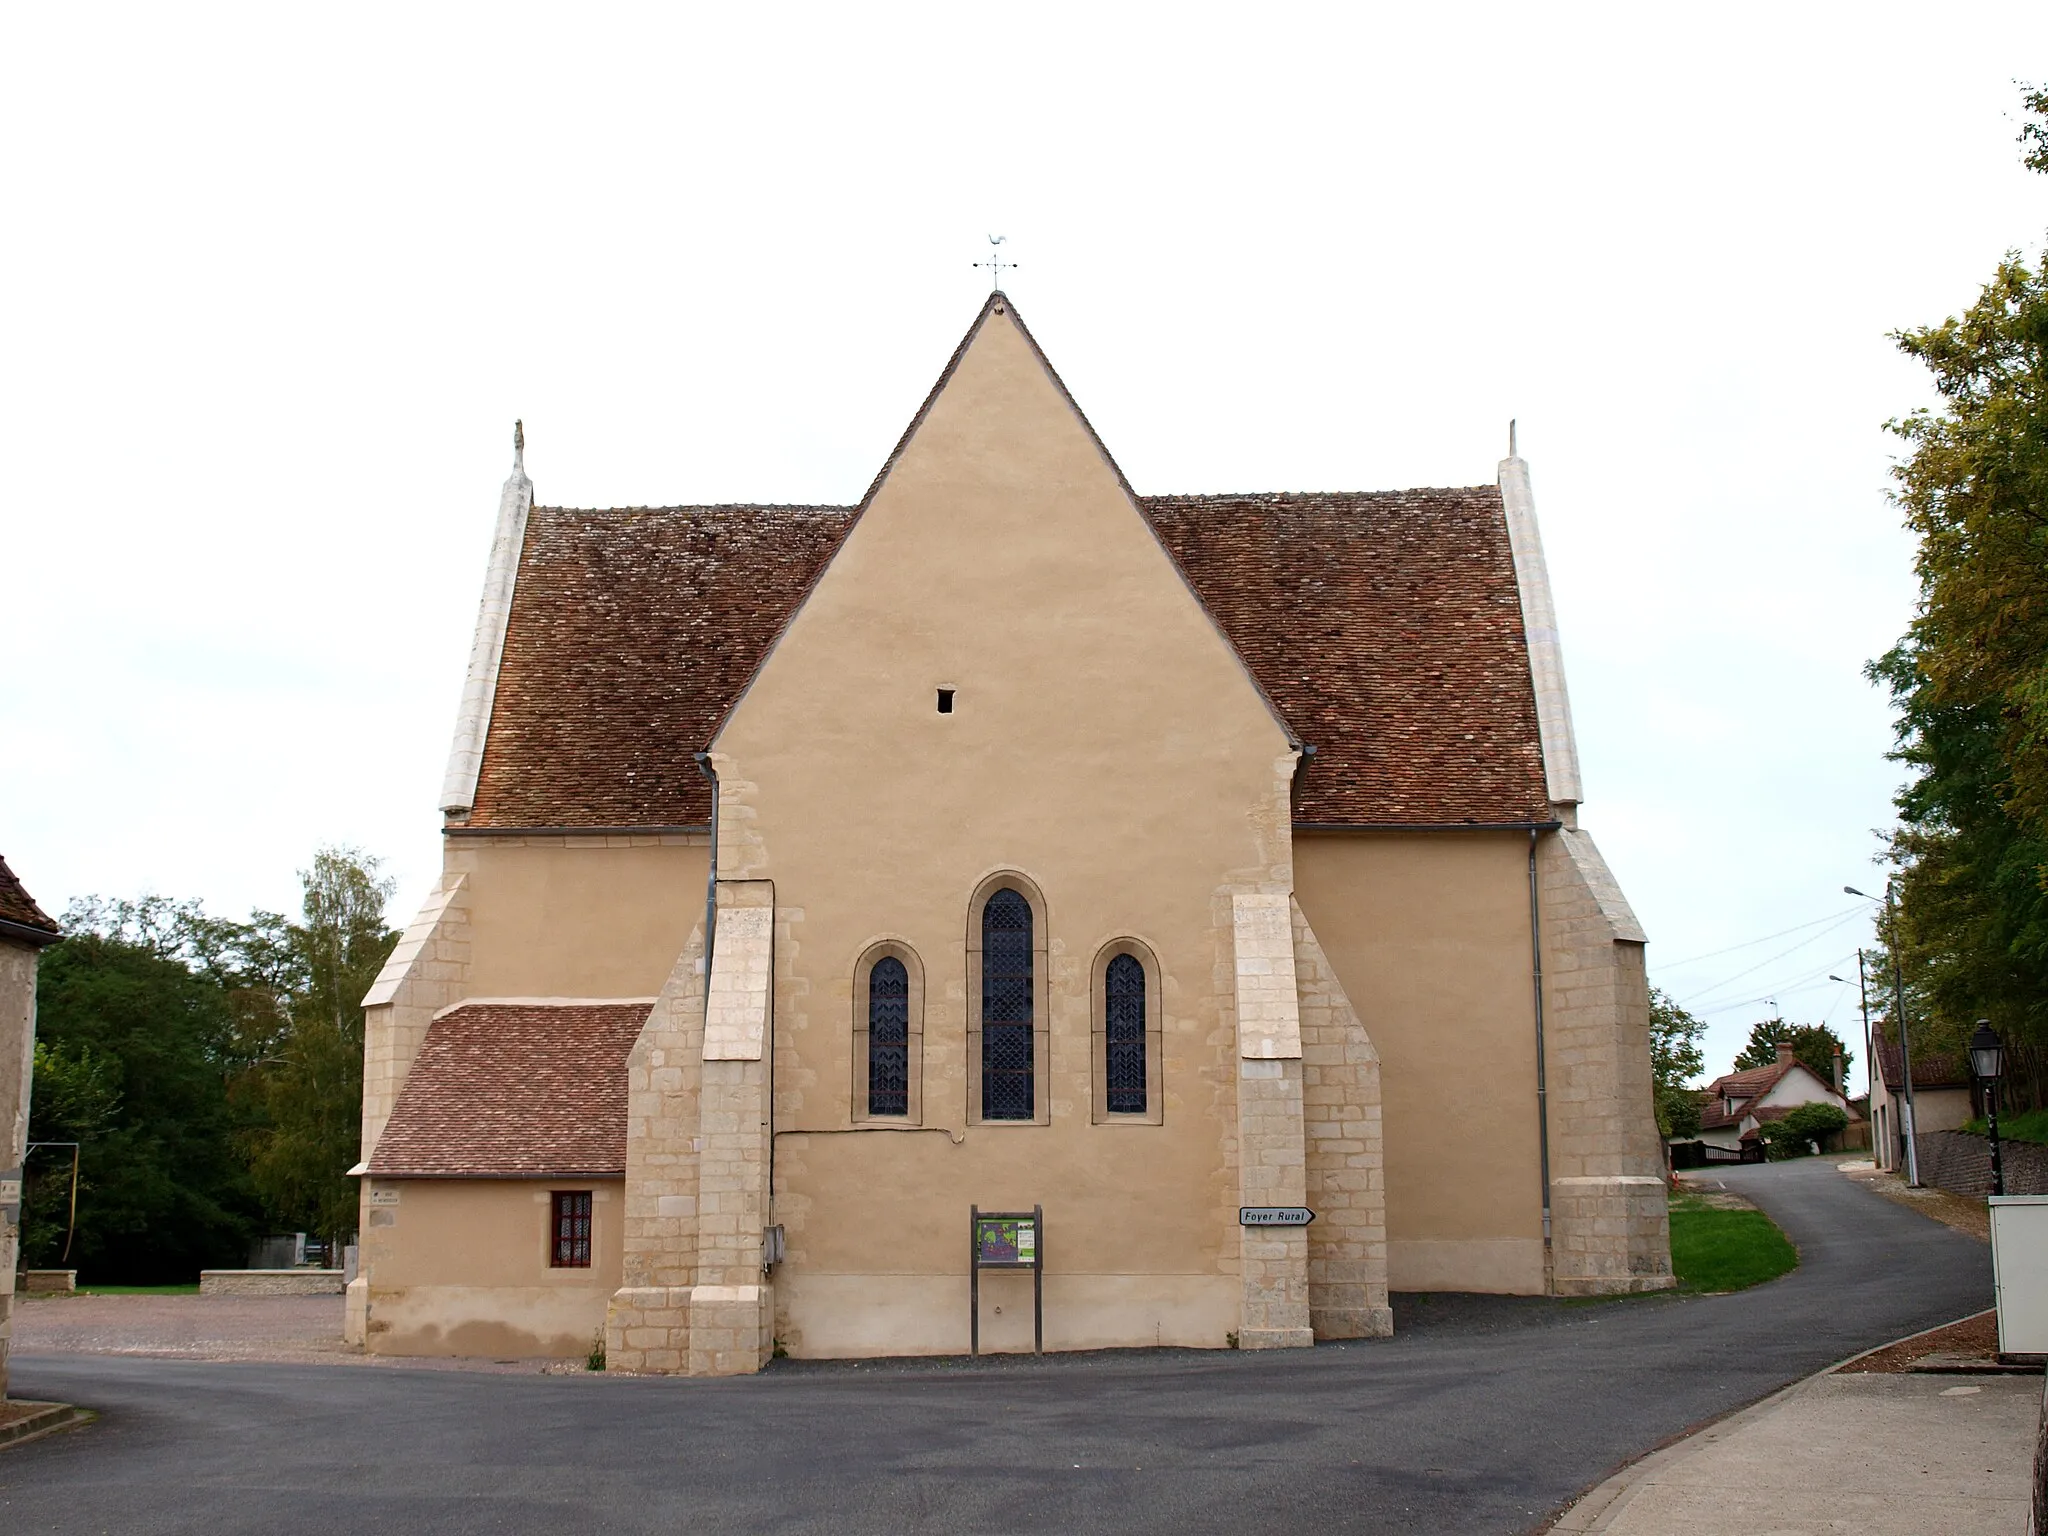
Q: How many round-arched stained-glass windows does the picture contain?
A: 3